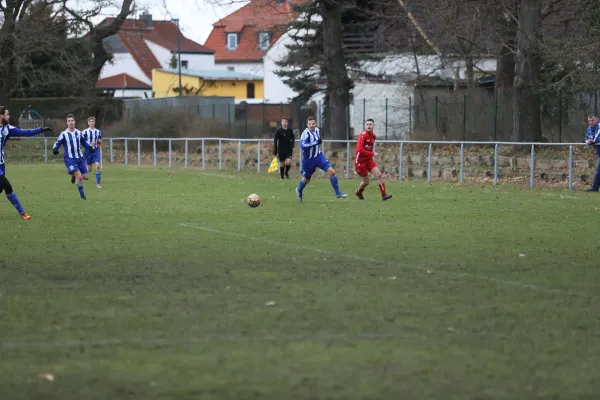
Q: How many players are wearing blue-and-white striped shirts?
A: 4